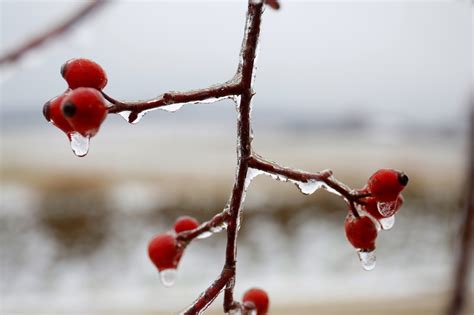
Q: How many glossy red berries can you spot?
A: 9